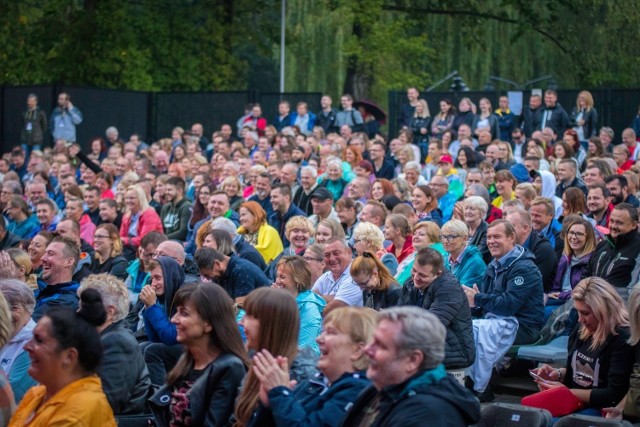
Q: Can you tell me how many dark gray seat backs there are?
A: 2